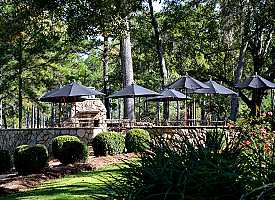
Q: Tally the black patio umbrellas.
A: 6